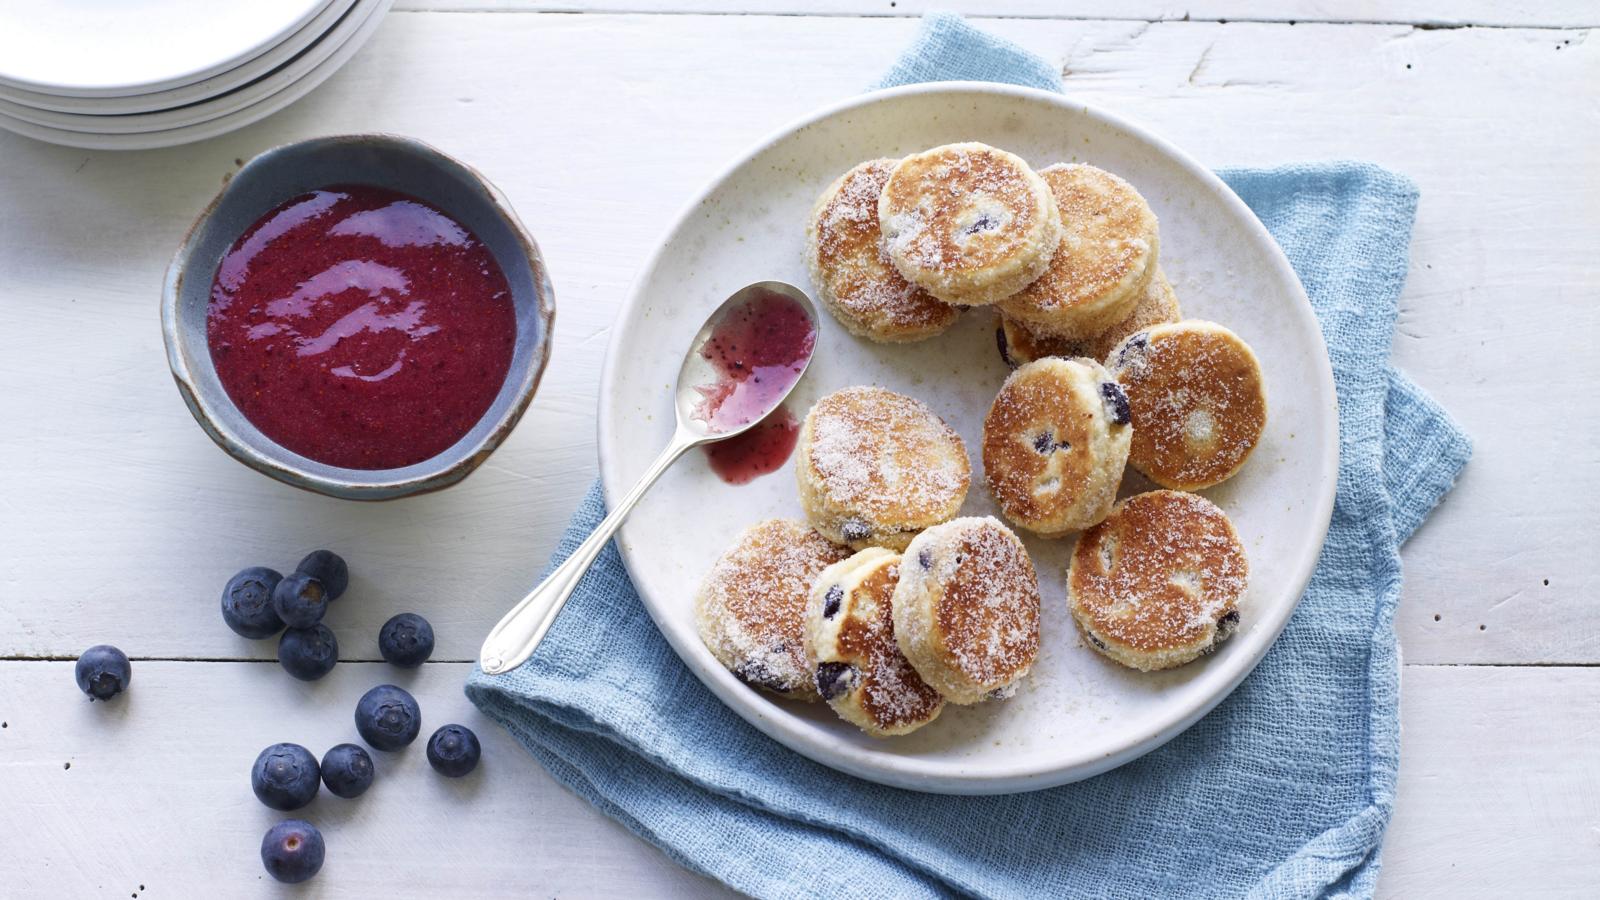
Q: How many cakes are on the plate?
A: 11